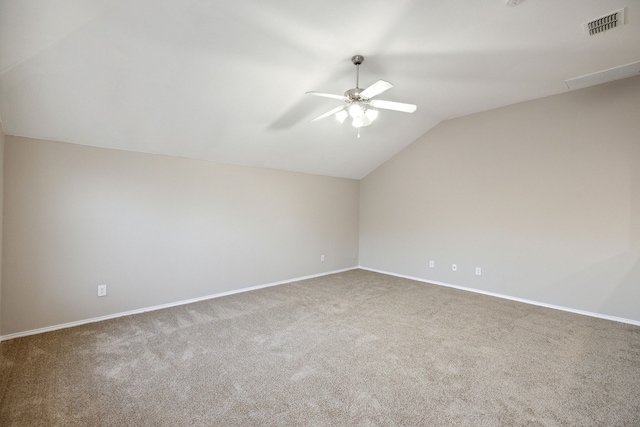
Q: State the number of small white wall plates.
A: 5